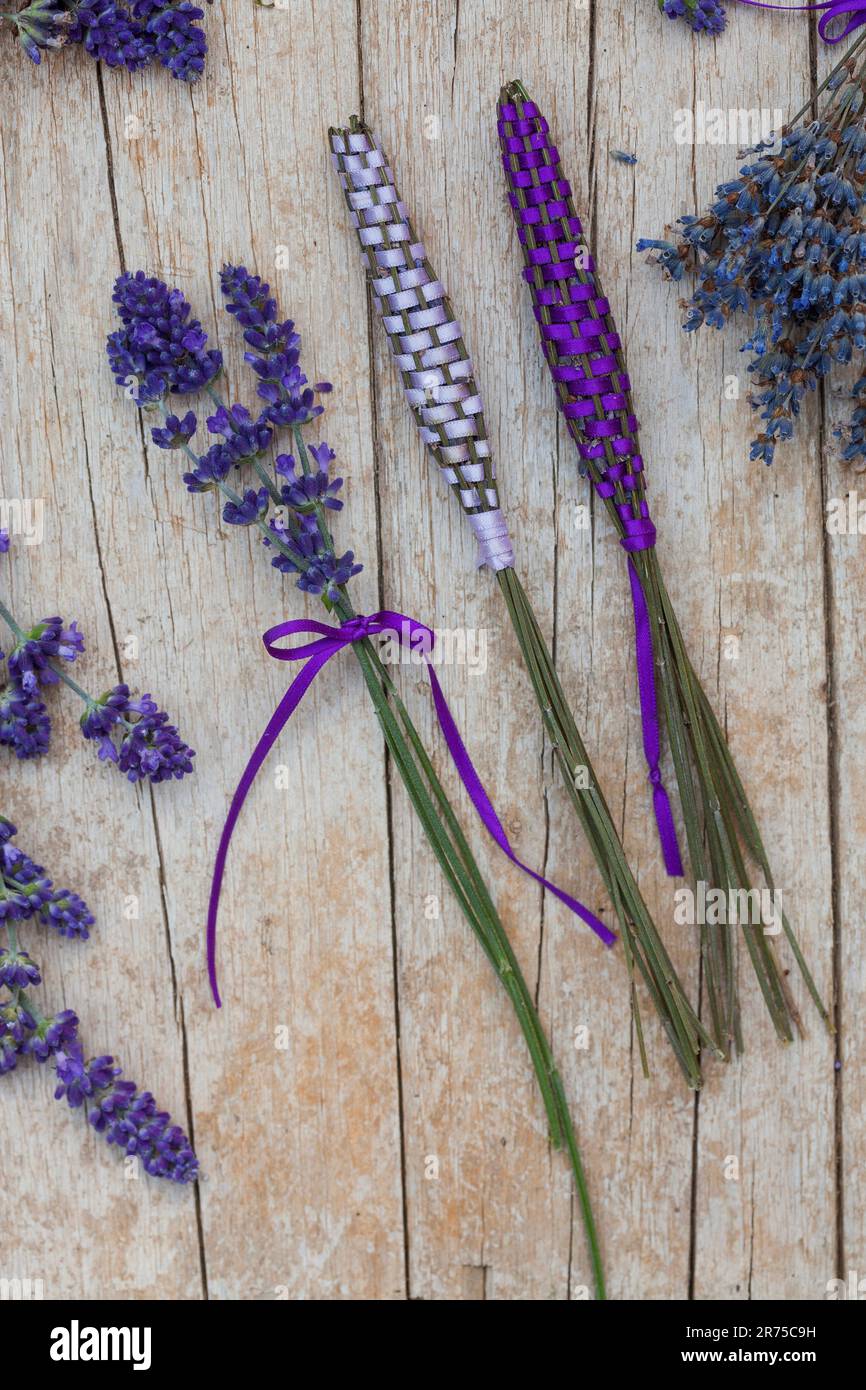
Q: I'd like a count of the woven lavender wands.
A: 2